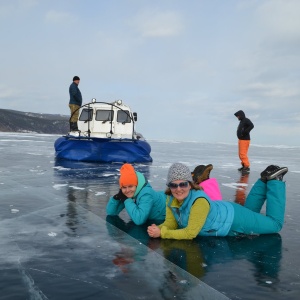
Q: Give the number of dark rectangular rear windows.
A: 3